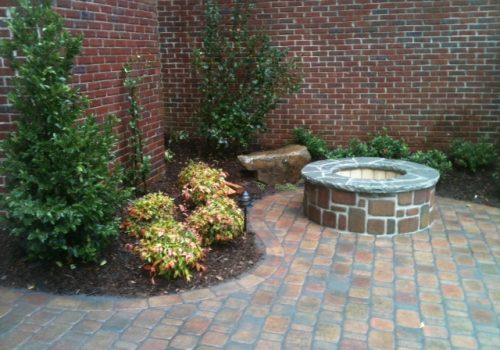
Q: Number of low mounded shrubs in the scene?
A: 4